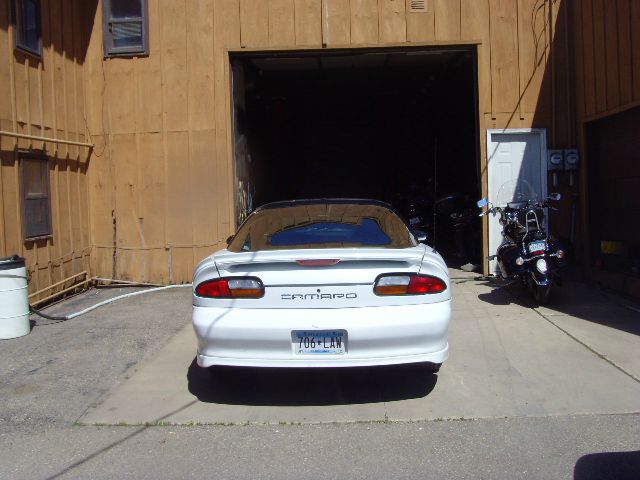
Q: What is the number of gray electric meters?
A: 2